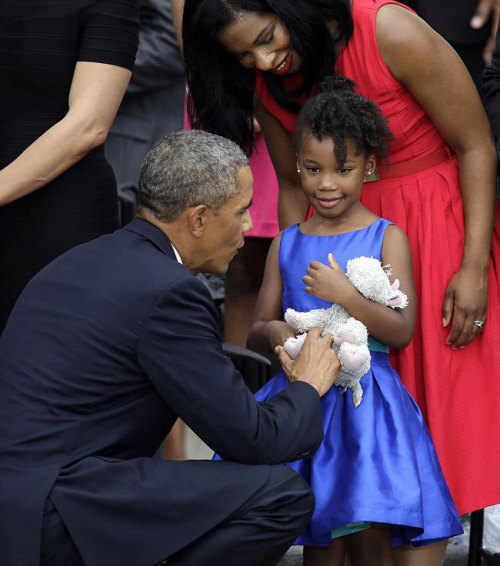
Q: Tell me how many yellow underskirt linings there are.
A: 0